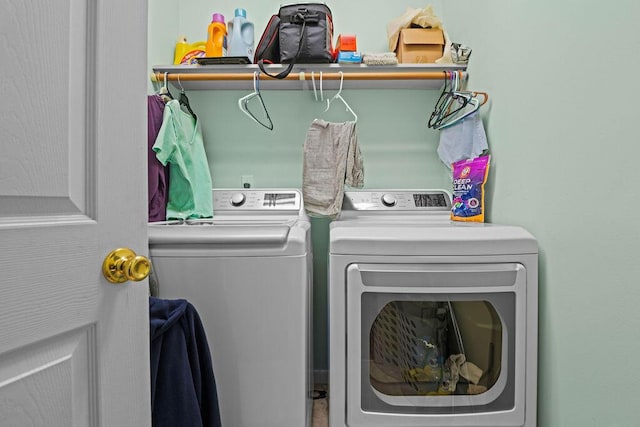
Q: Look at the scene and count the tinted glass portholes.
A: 1